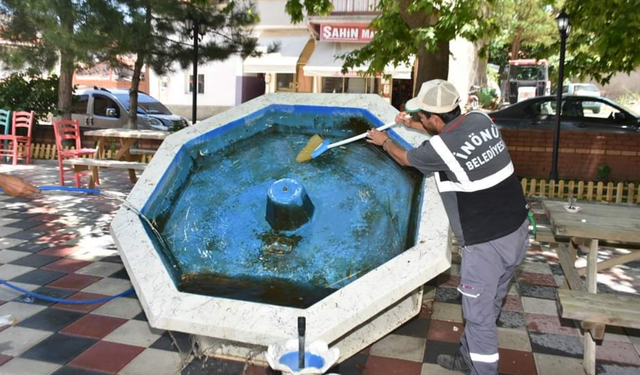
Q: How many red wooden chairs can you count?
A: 2